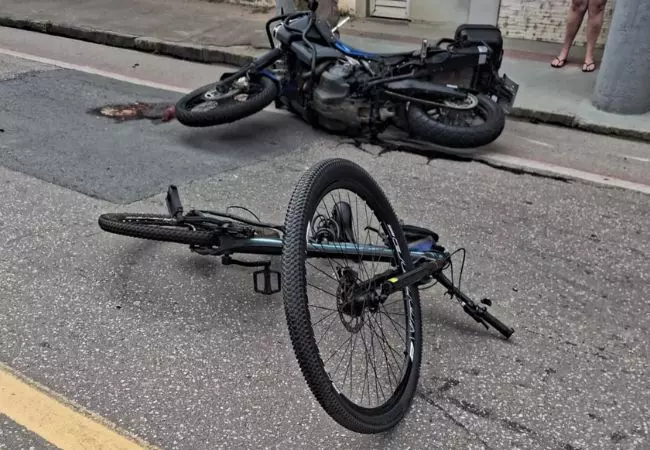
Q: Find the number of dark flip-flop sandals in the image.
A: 2